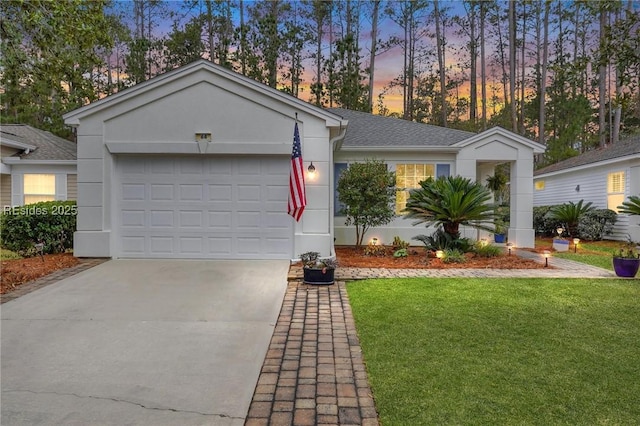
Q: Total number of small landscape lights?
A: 7